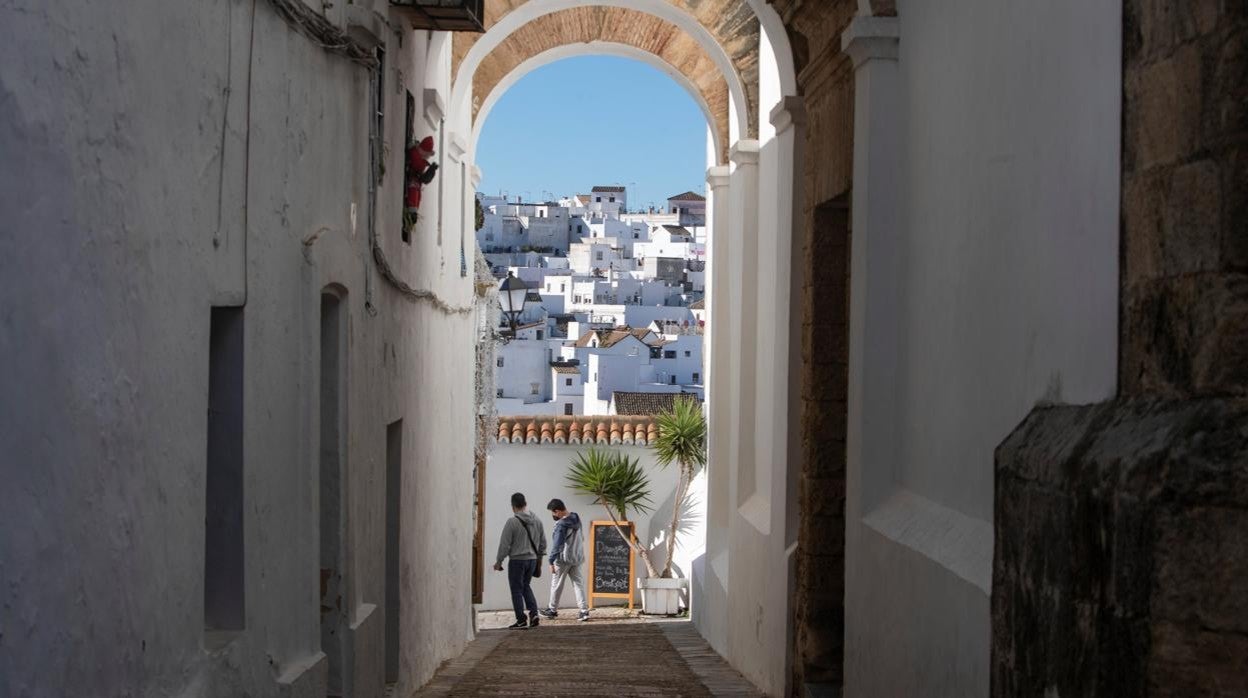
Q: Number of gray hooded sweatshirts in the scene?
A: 1